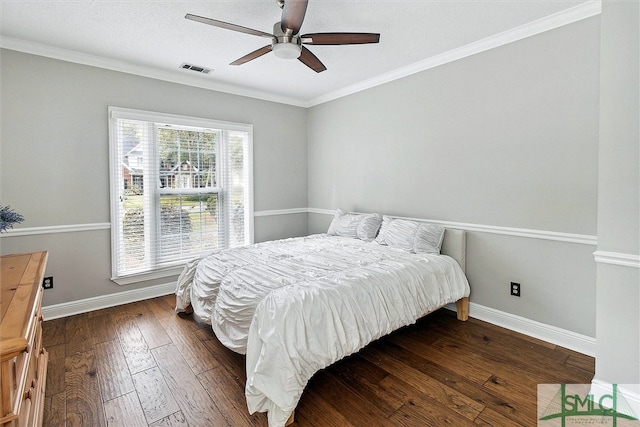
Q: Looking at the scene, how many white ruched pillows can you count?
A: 2